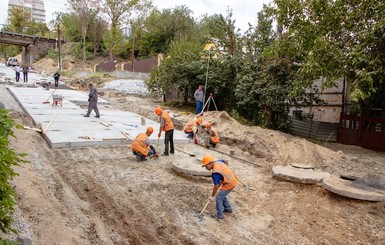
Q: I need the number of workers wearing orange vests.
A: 5